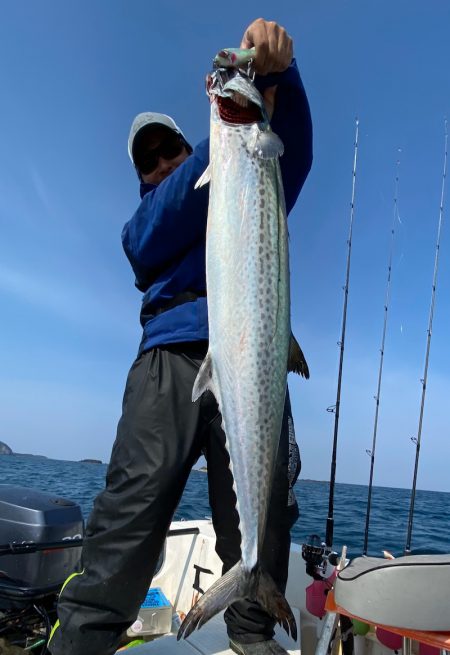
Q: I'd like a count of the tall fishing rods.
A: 3